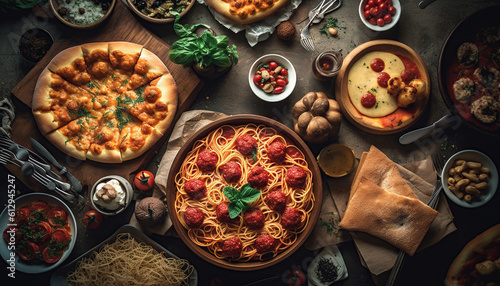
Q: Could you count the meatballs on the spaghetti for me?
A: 14